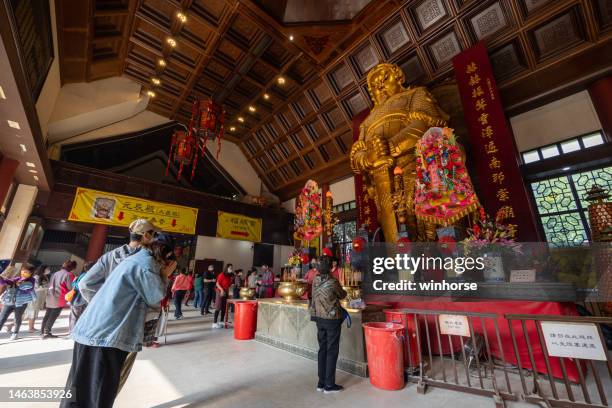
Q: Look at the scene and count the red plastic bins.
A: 3